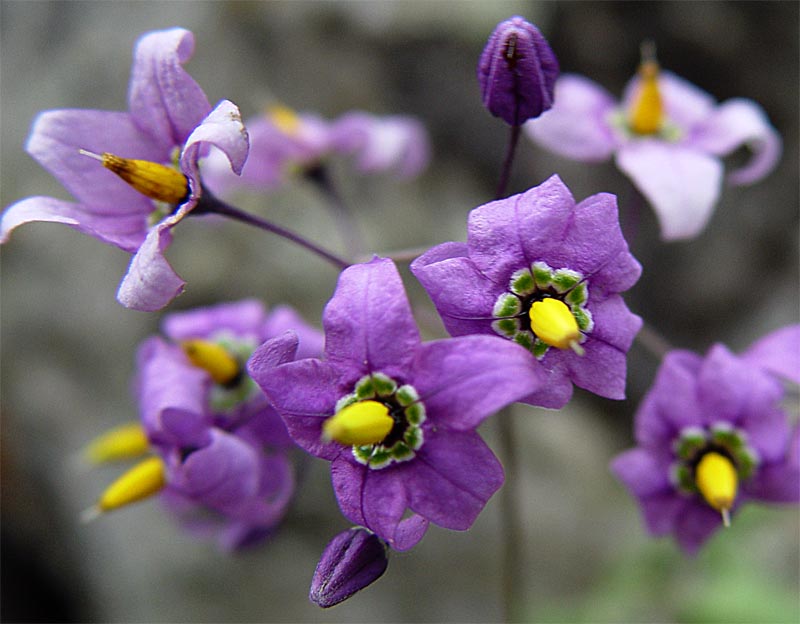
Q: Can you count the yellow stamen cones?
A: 9